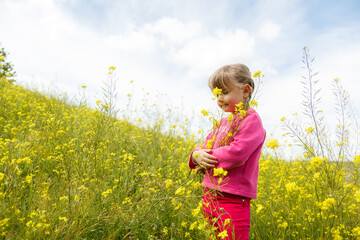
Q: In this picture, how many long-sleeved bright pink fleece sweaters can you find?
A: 1